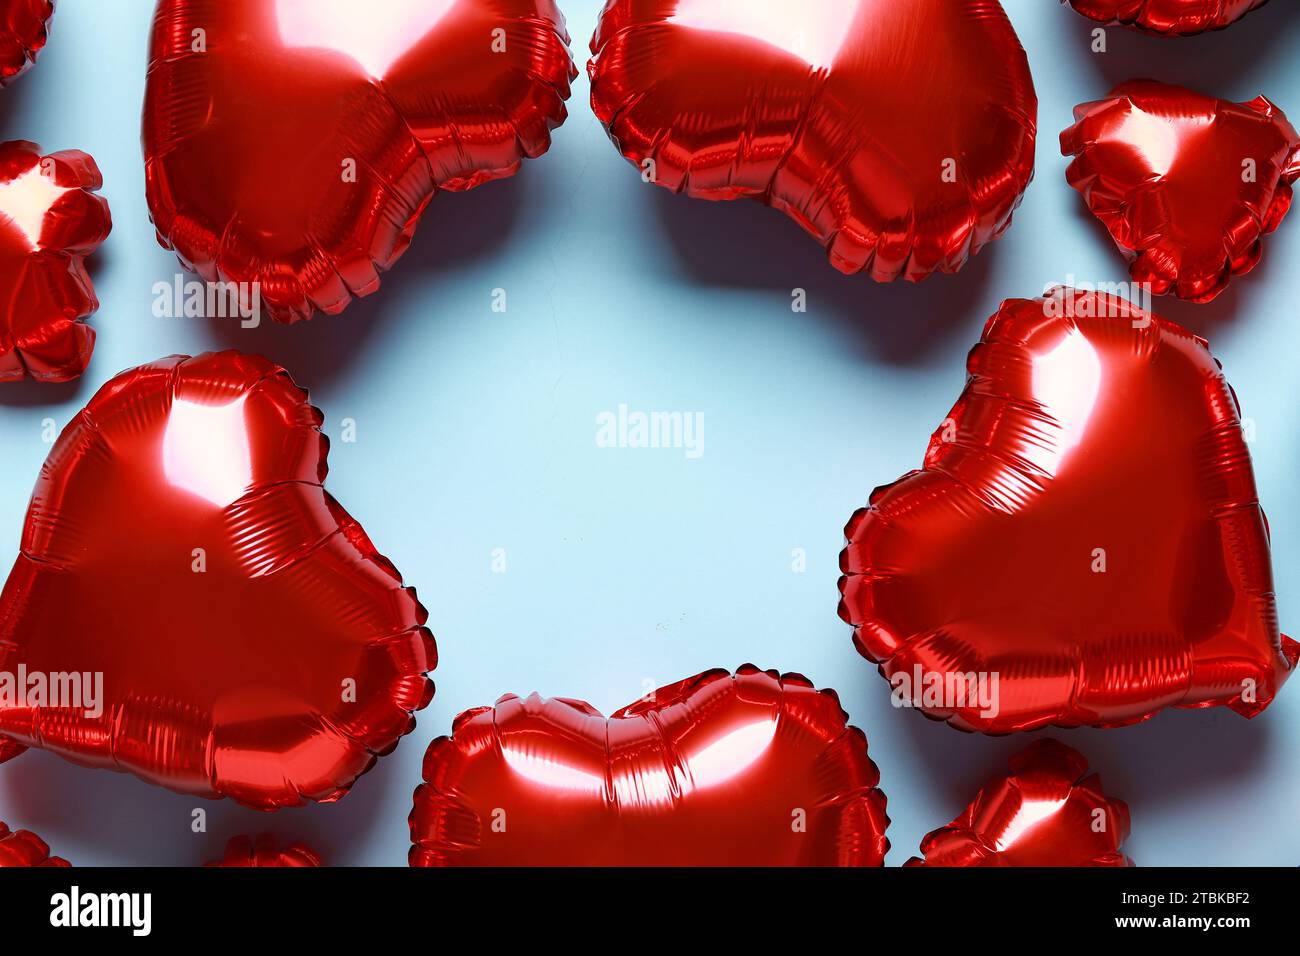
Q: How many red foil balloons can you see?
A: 12